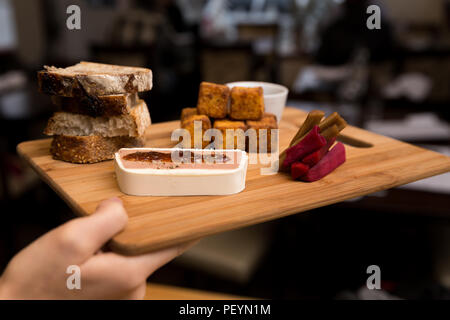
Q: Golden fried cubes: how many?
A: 6